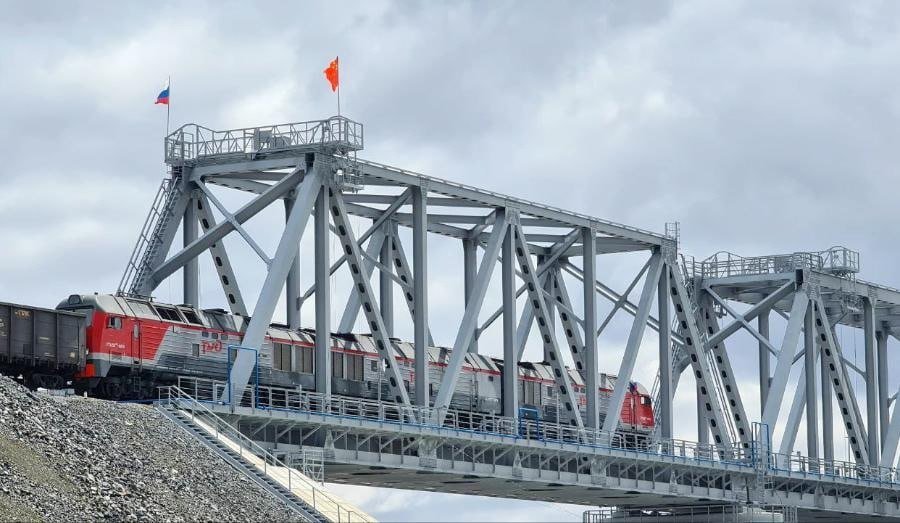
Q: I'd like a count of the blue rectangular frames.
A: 3